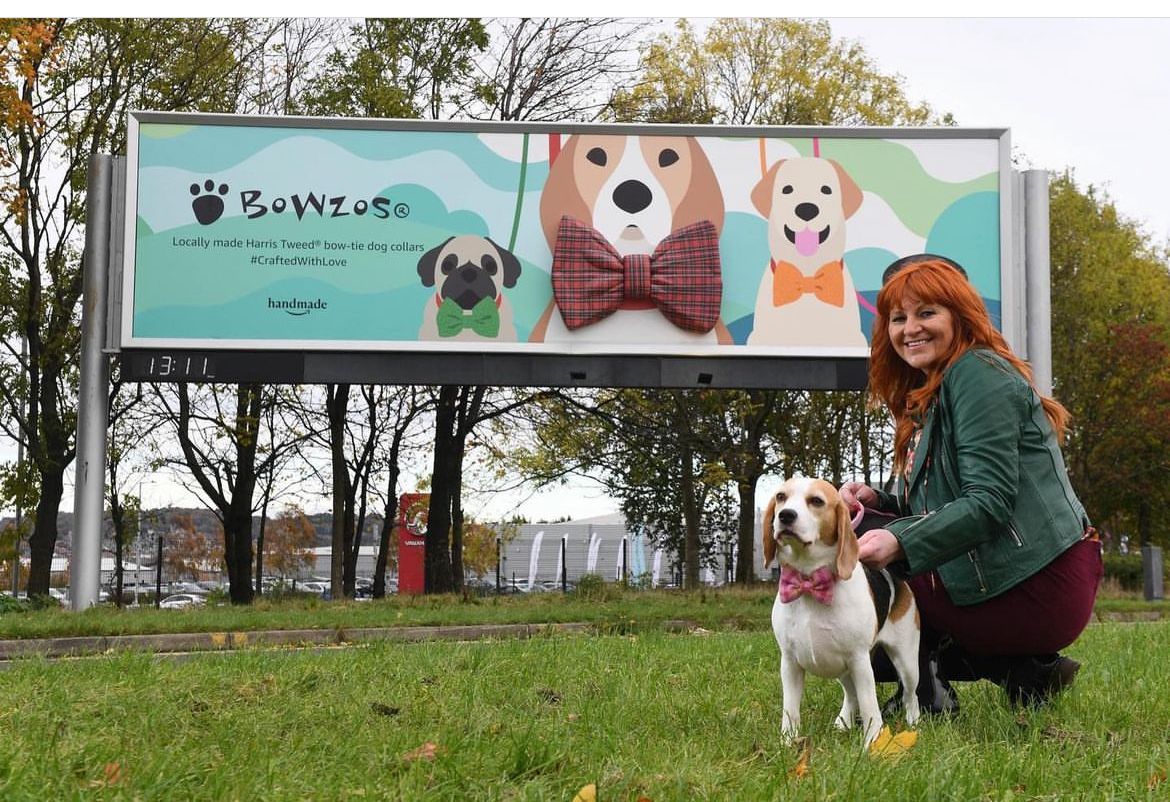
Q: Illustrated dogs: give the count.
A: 3